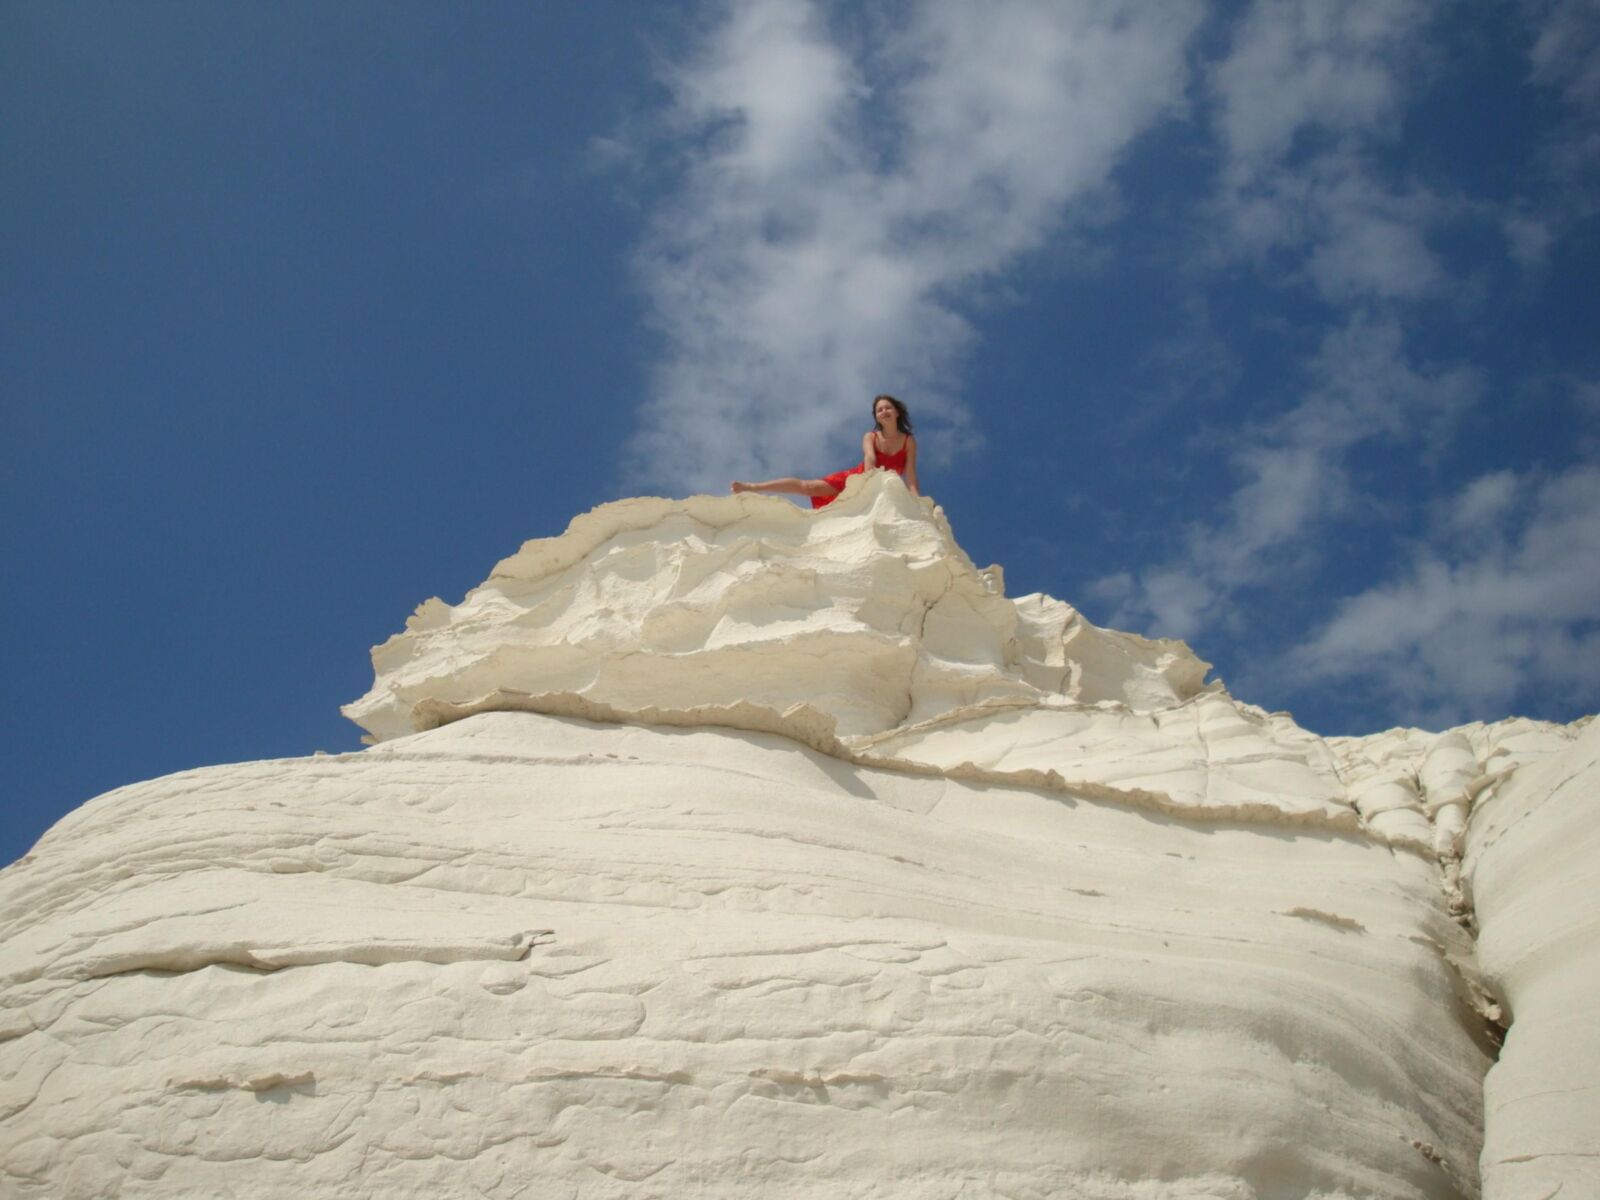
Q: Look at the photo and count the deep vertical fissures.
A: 1